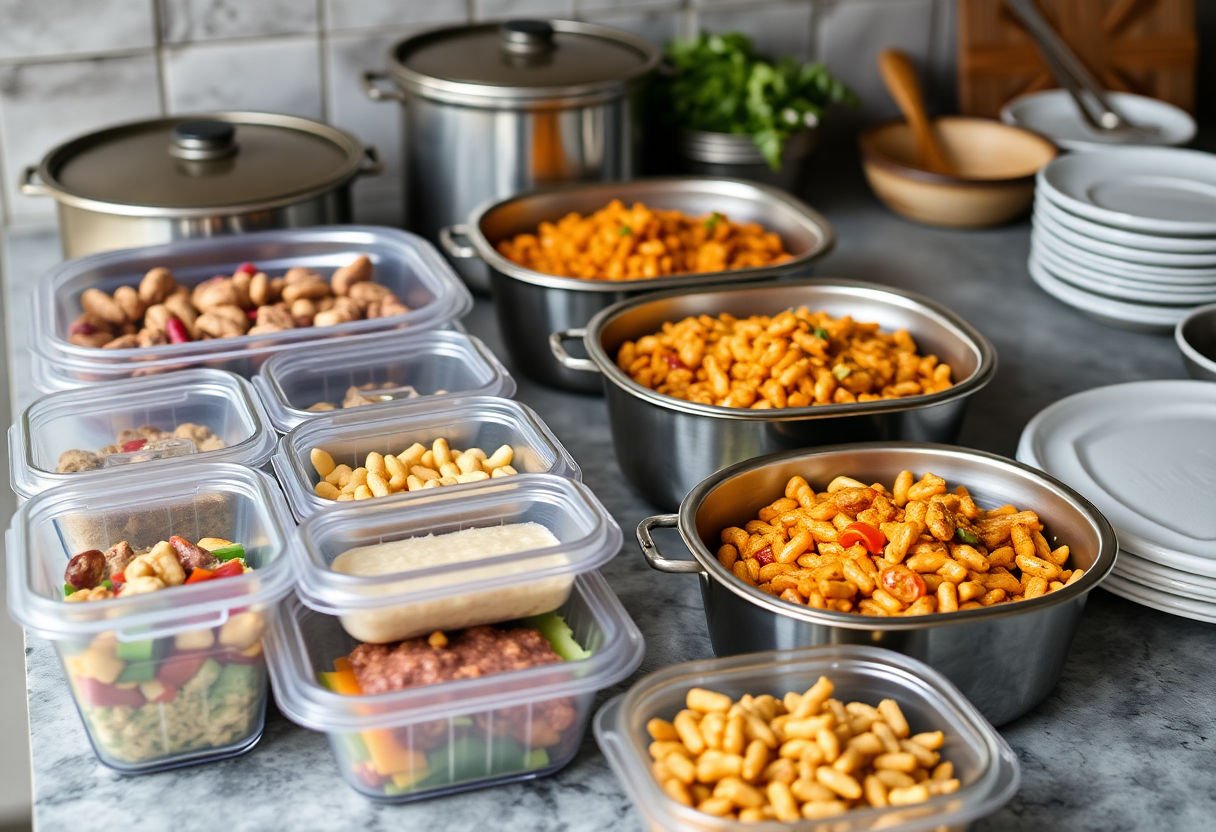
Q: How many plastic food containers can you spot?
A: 8